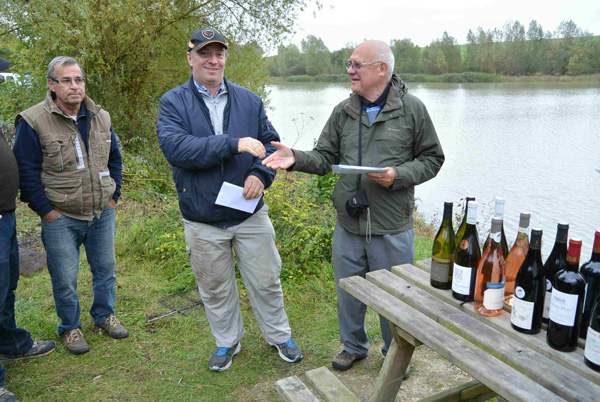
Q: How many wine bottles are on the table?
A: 11